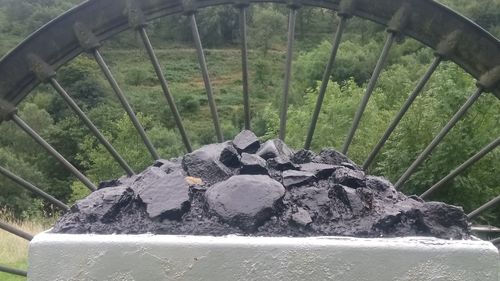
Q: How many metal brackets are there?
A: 11